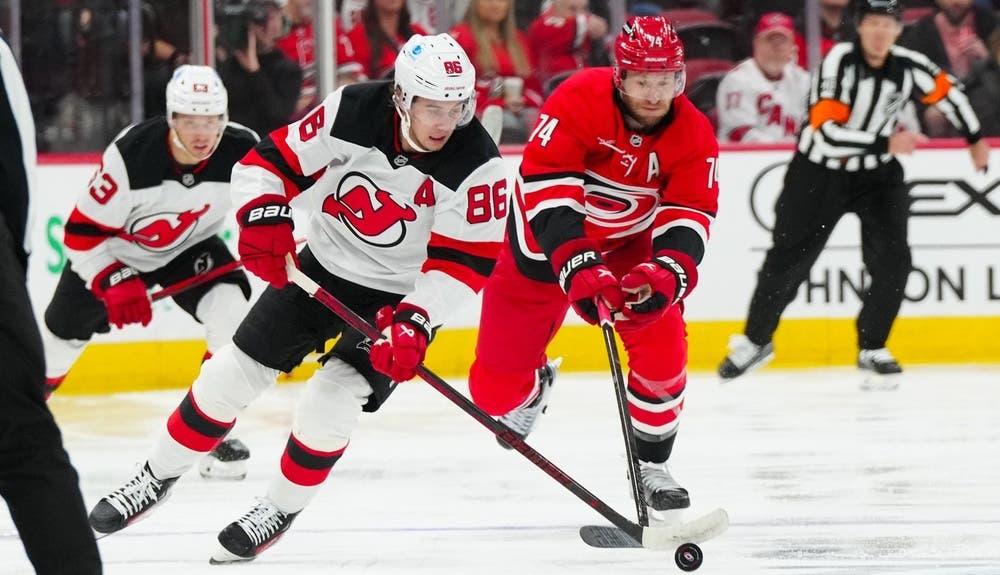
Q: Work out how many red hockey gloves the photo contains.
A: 5